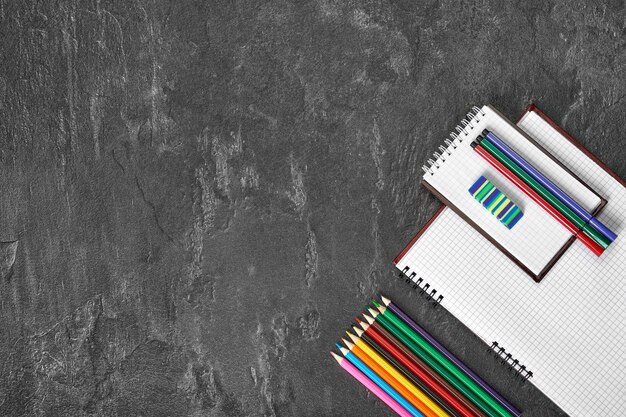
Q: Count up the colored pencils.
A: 10